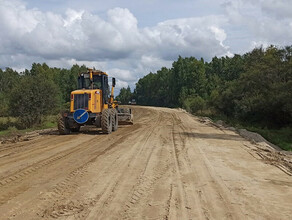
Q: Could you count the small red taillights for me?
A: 2